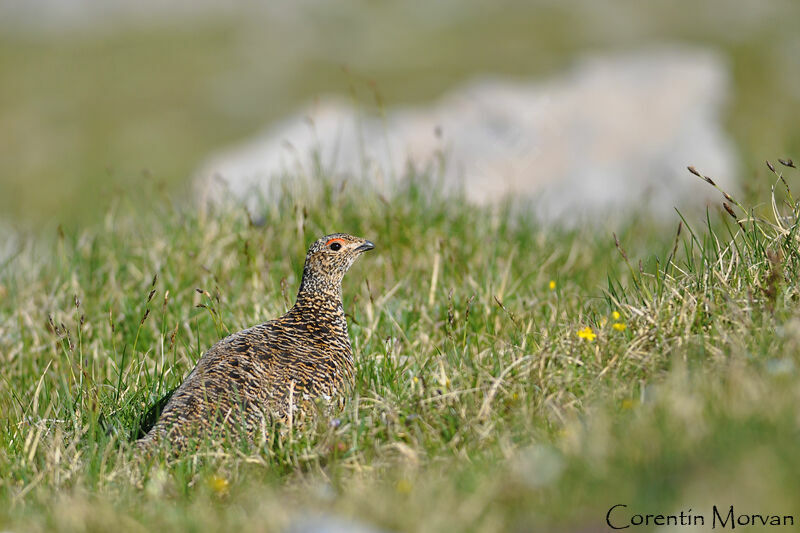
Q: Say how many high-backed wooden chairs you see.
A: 0